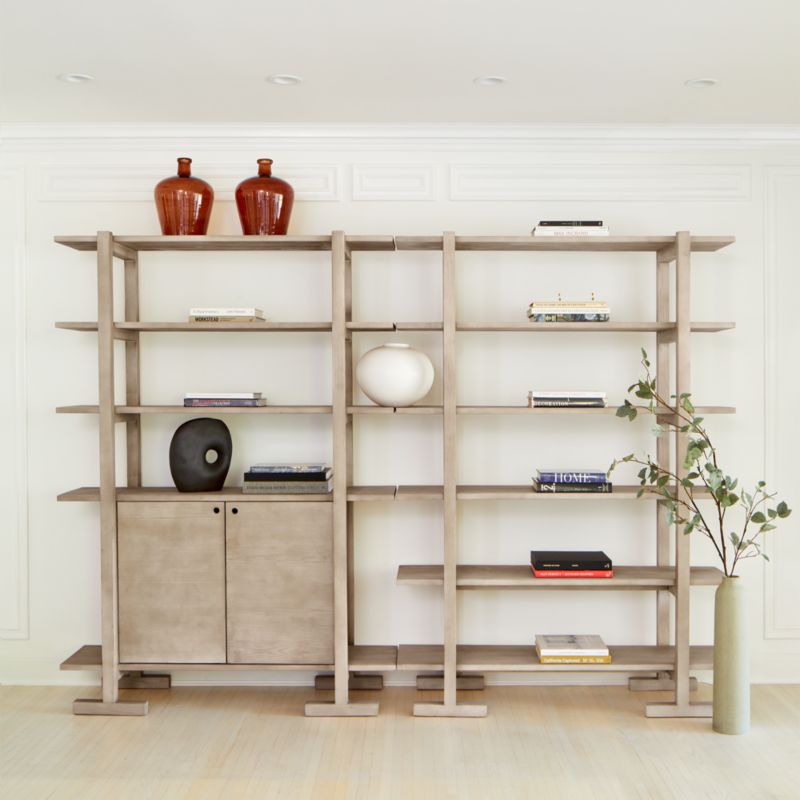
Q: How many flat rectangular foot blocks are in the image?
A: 8